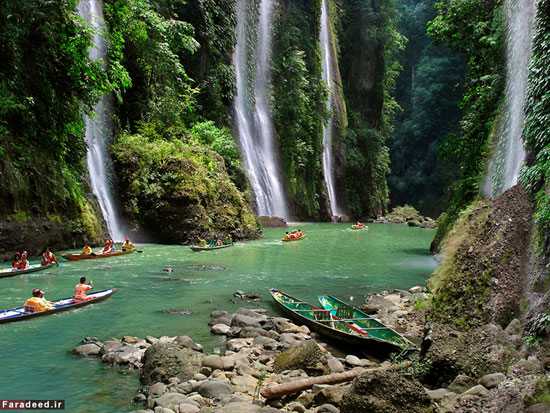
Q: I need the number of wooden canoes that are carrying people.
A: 6